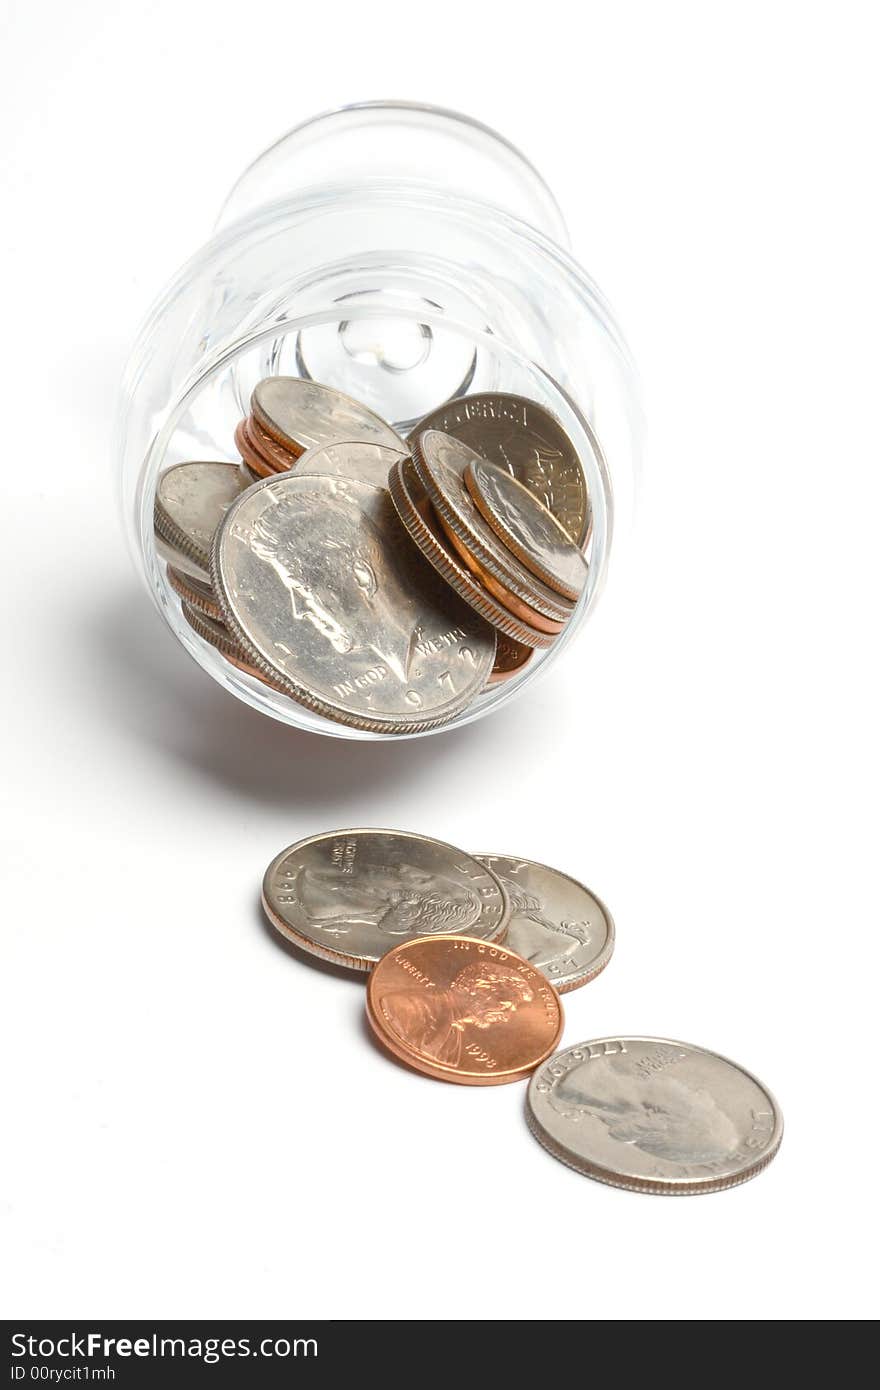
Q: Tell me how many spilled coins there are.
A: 4